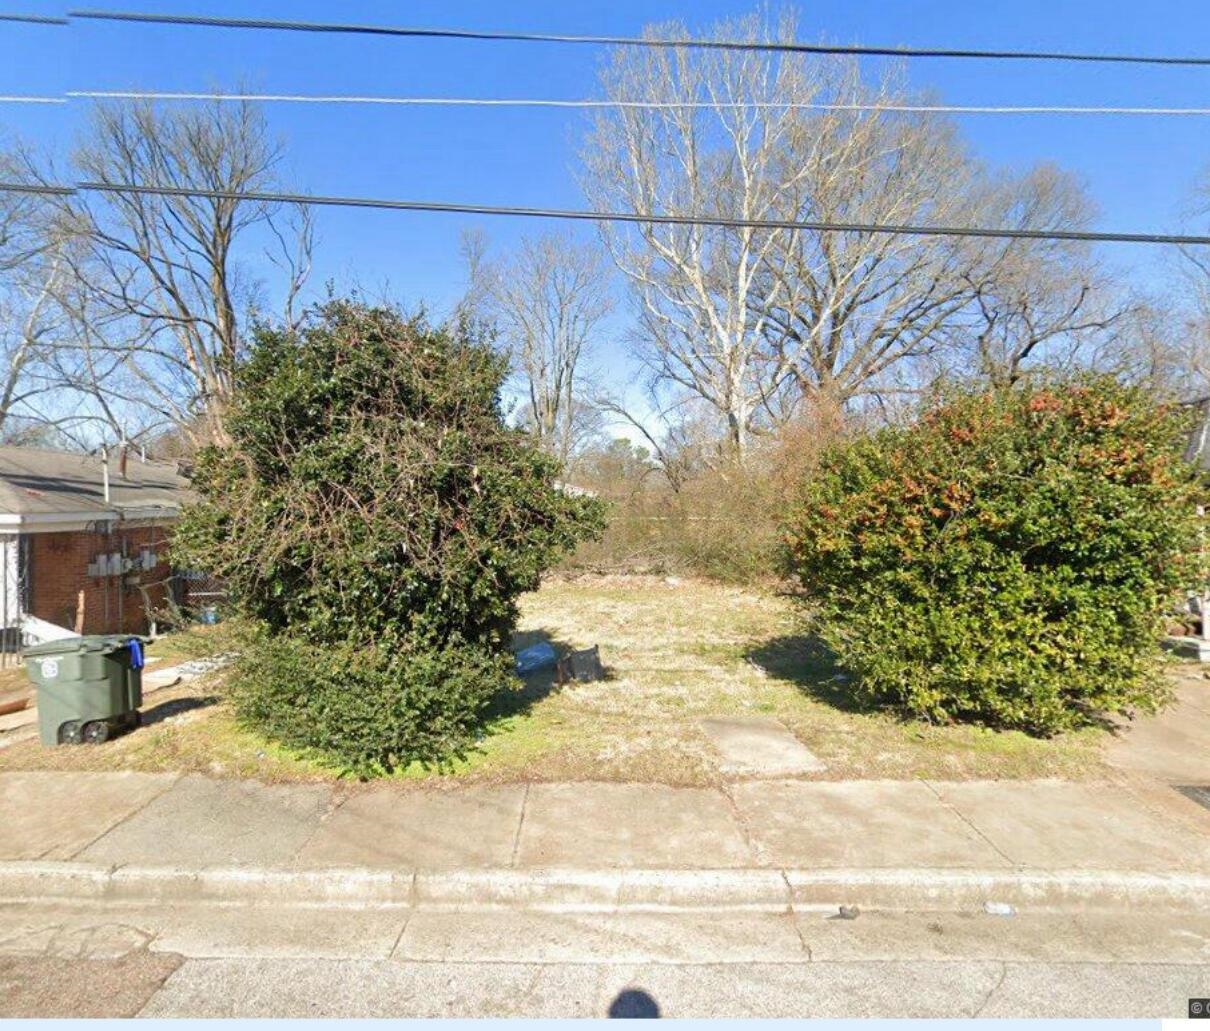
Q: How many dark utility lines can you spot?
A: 2